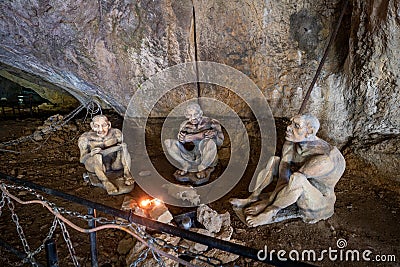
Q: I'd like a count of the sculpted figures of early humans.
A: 3